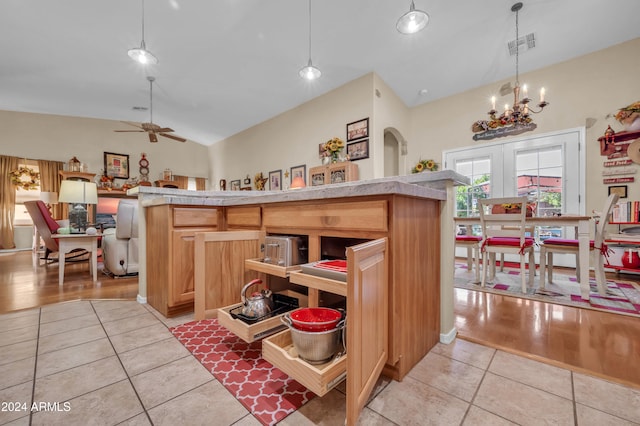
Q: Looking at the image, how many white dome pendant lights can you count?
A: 3